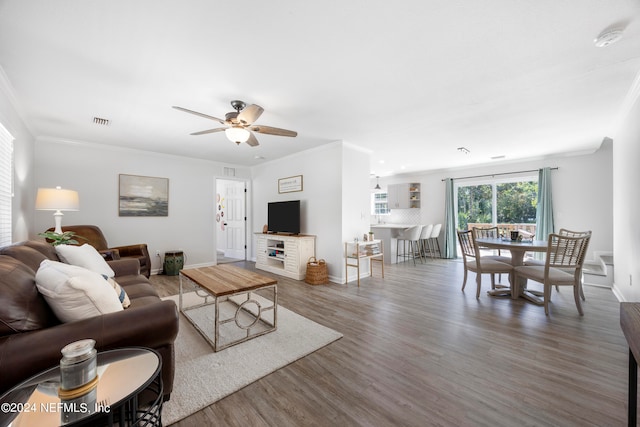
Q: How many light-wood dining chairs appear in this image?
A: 4